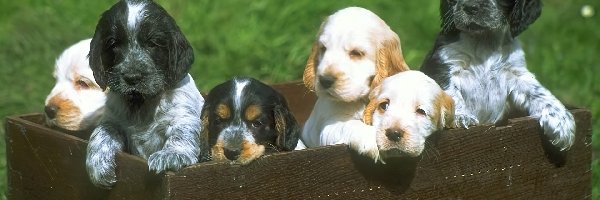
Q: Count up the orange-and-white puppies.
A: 3